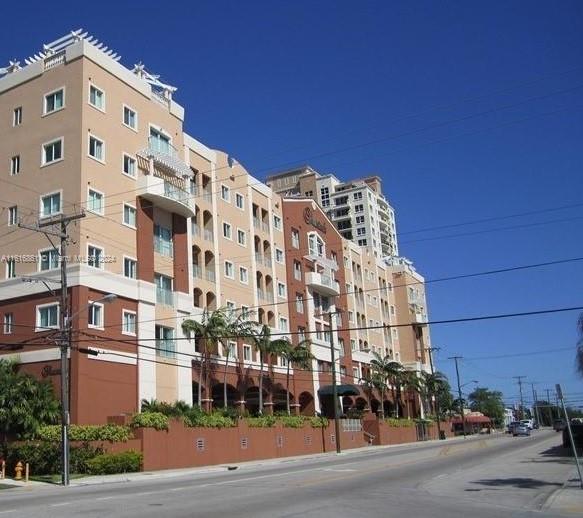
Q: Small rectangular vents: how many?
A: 5